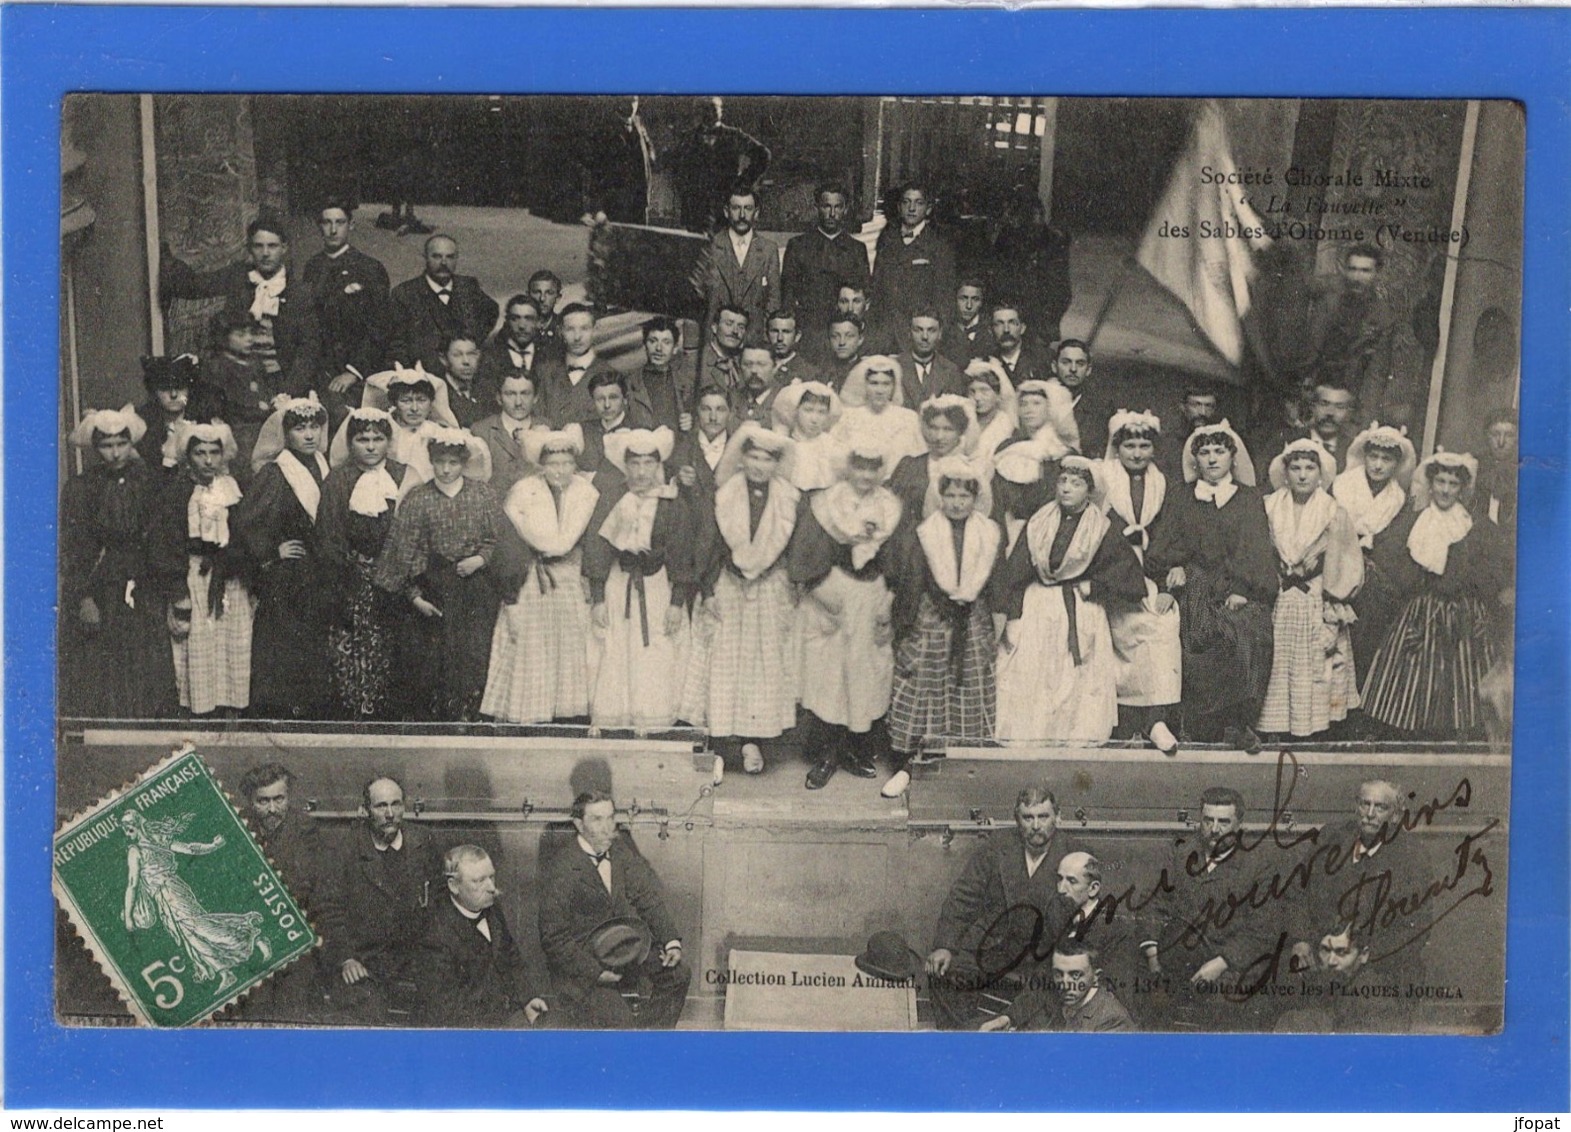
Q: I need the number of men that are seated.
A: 10